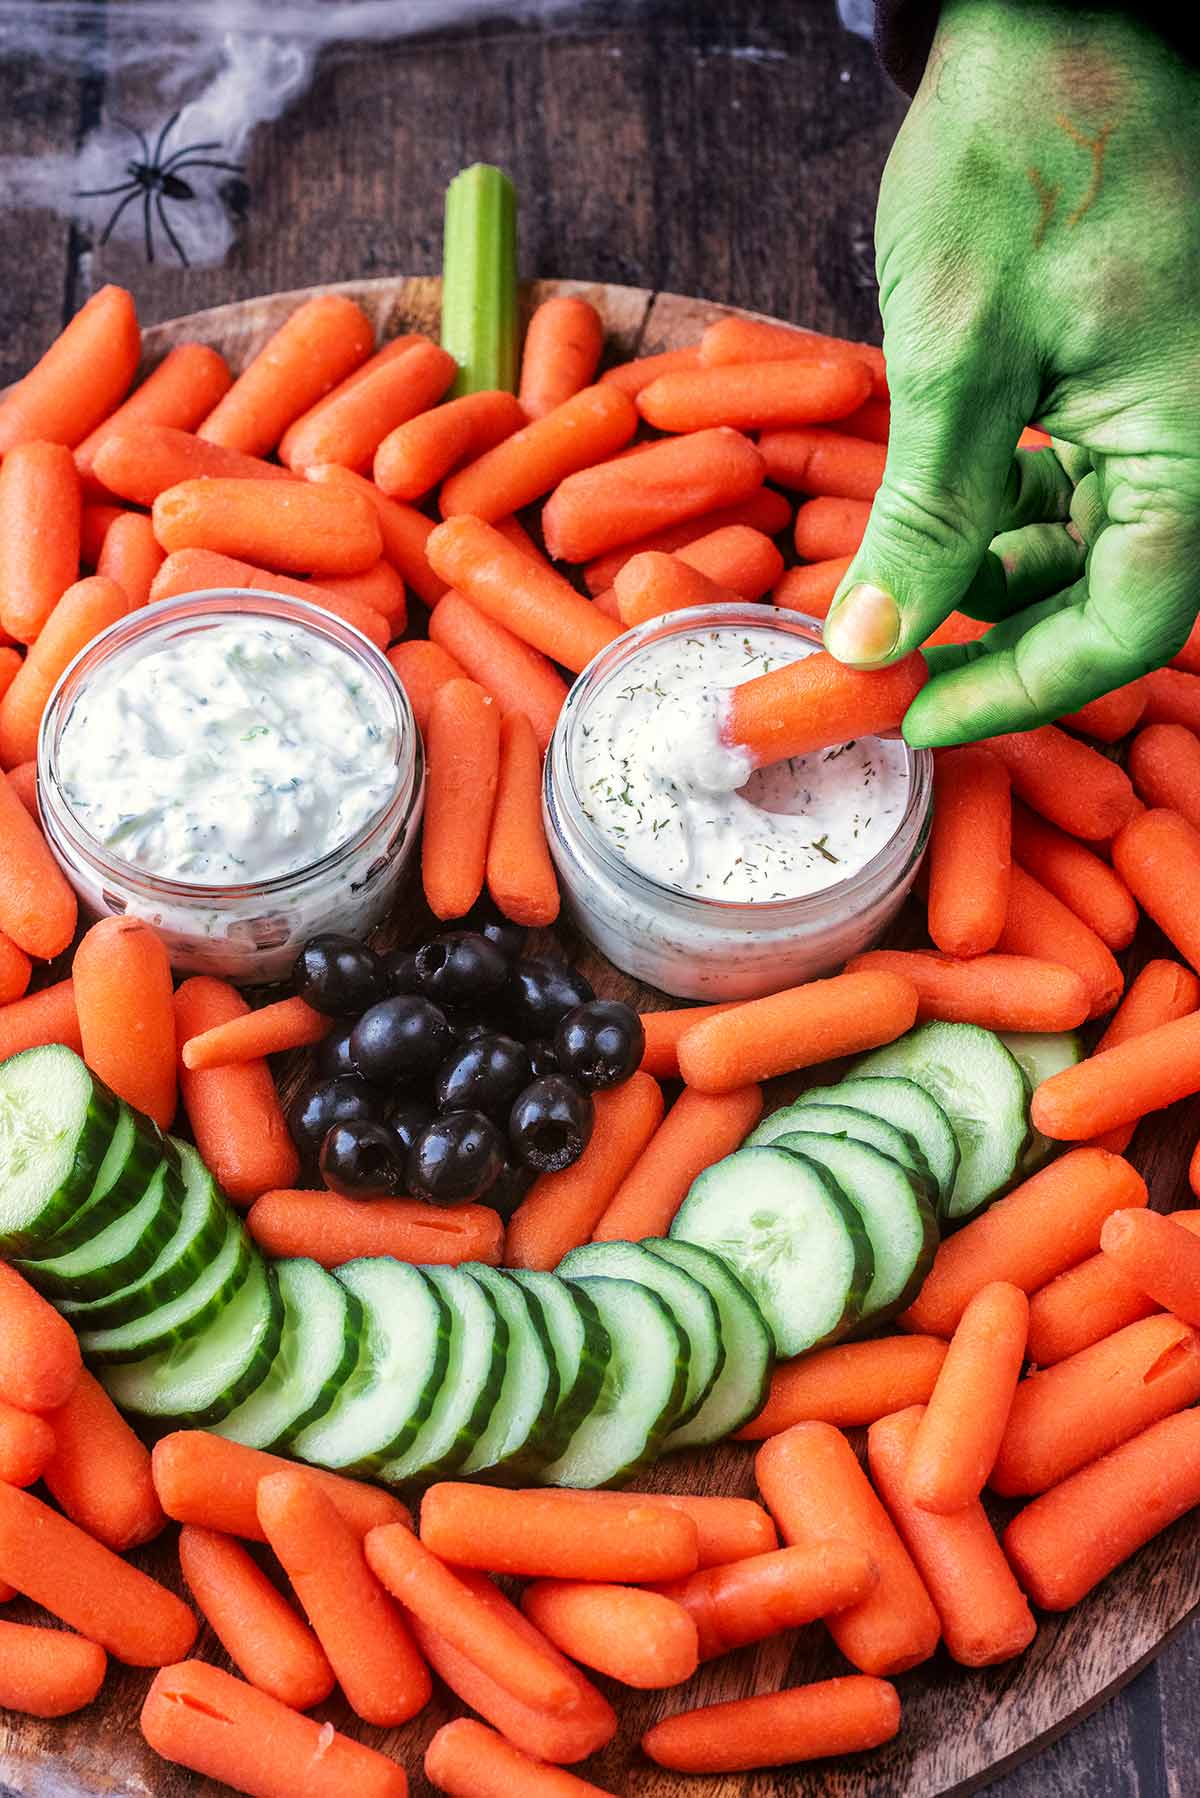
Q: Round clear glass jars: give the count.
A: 2